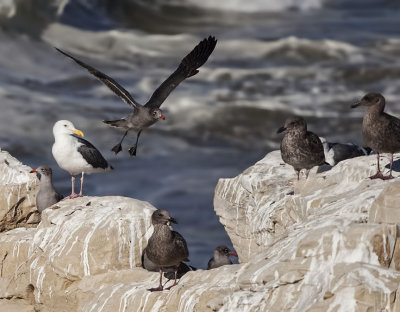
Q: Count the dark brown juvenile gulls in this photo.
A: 3